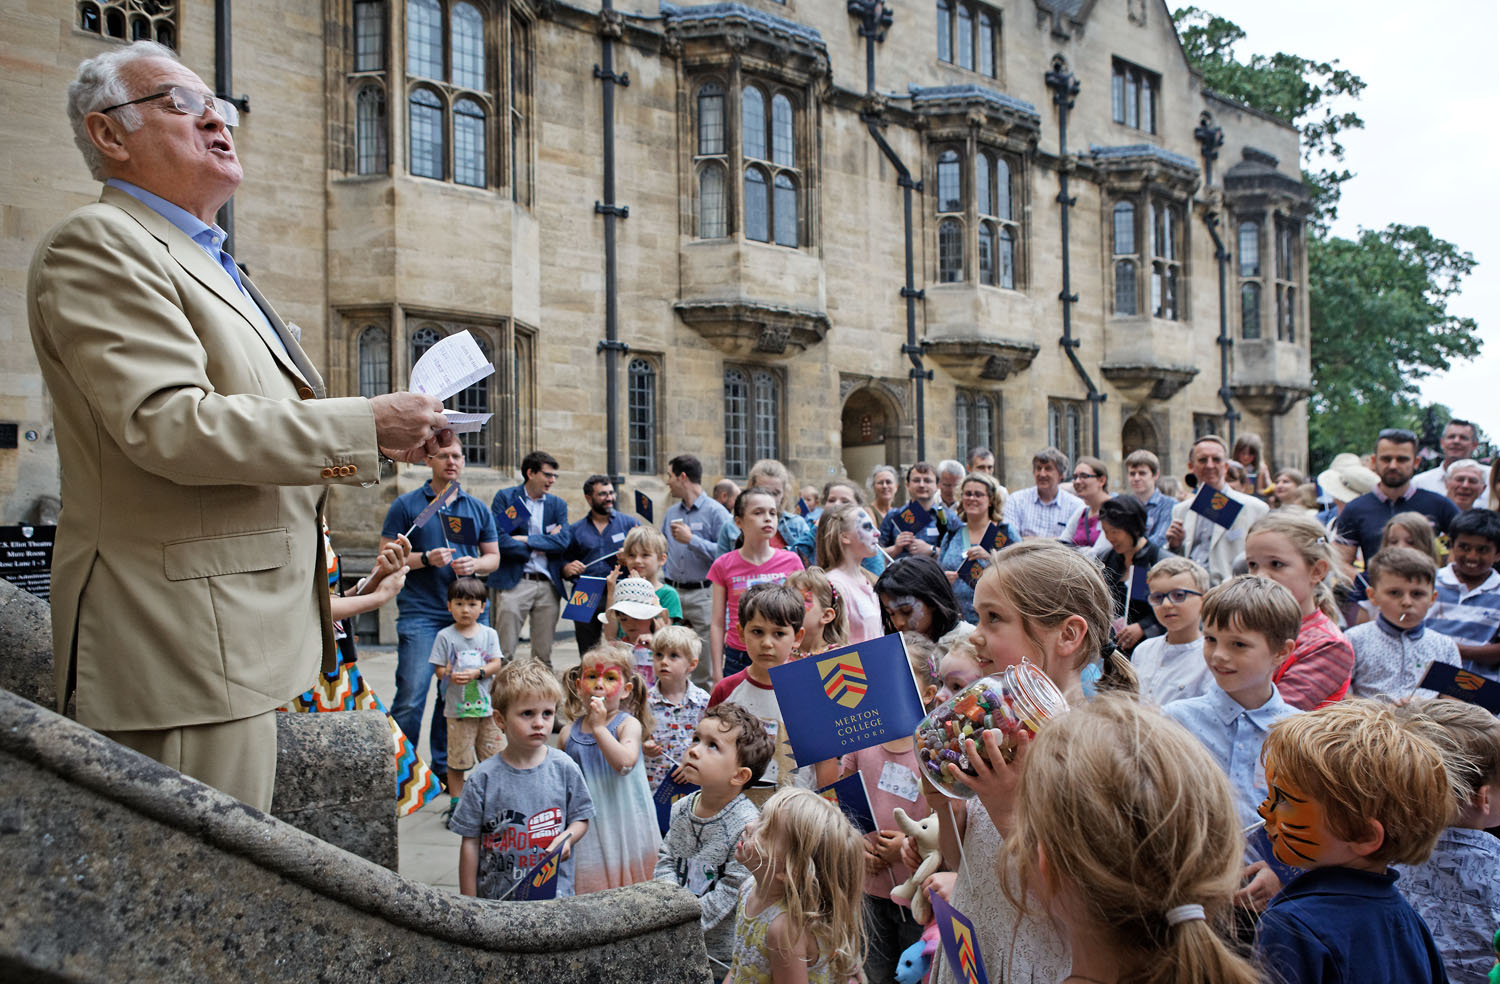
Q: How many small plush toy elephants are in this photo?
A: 1